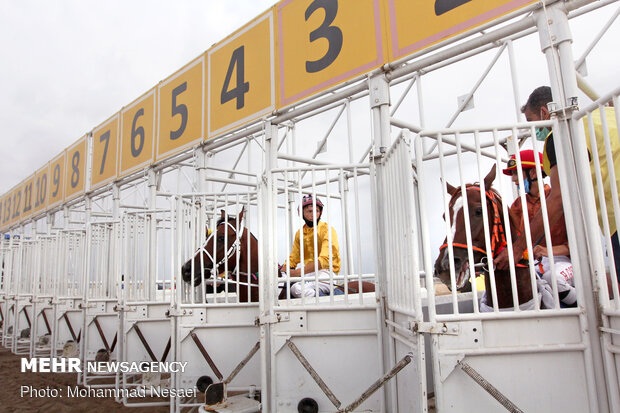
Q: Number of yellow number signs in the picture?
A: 12